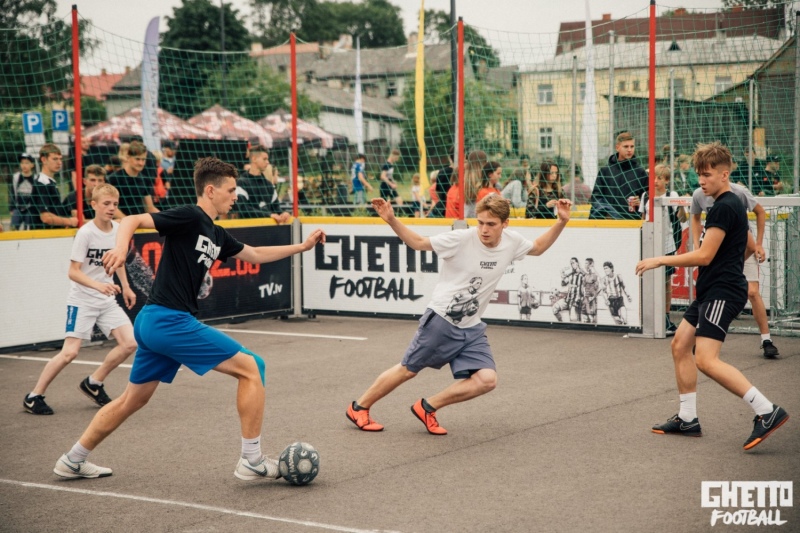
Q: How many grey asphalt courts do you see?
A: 1